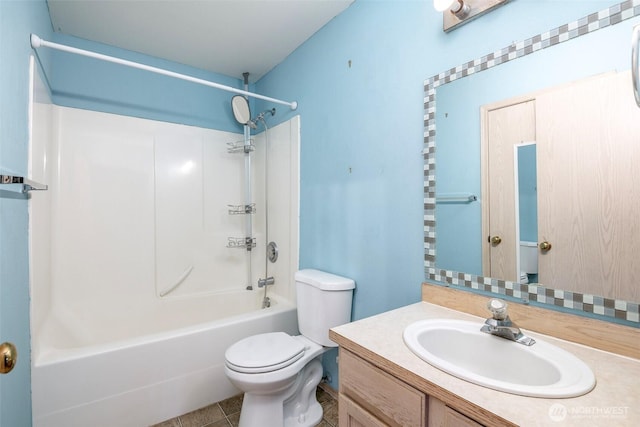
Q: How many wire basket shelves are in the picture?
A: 3